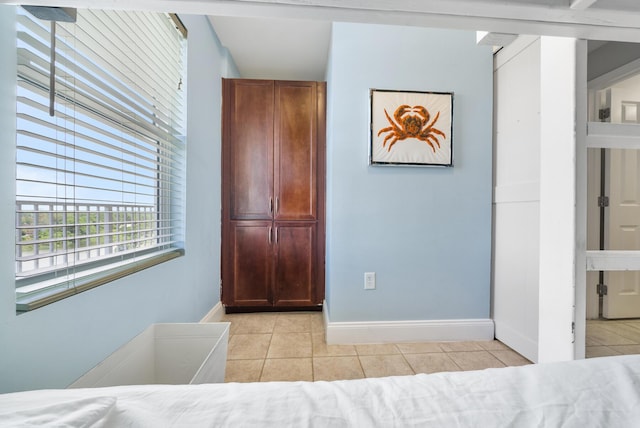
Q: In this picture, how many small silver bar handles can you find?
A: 4